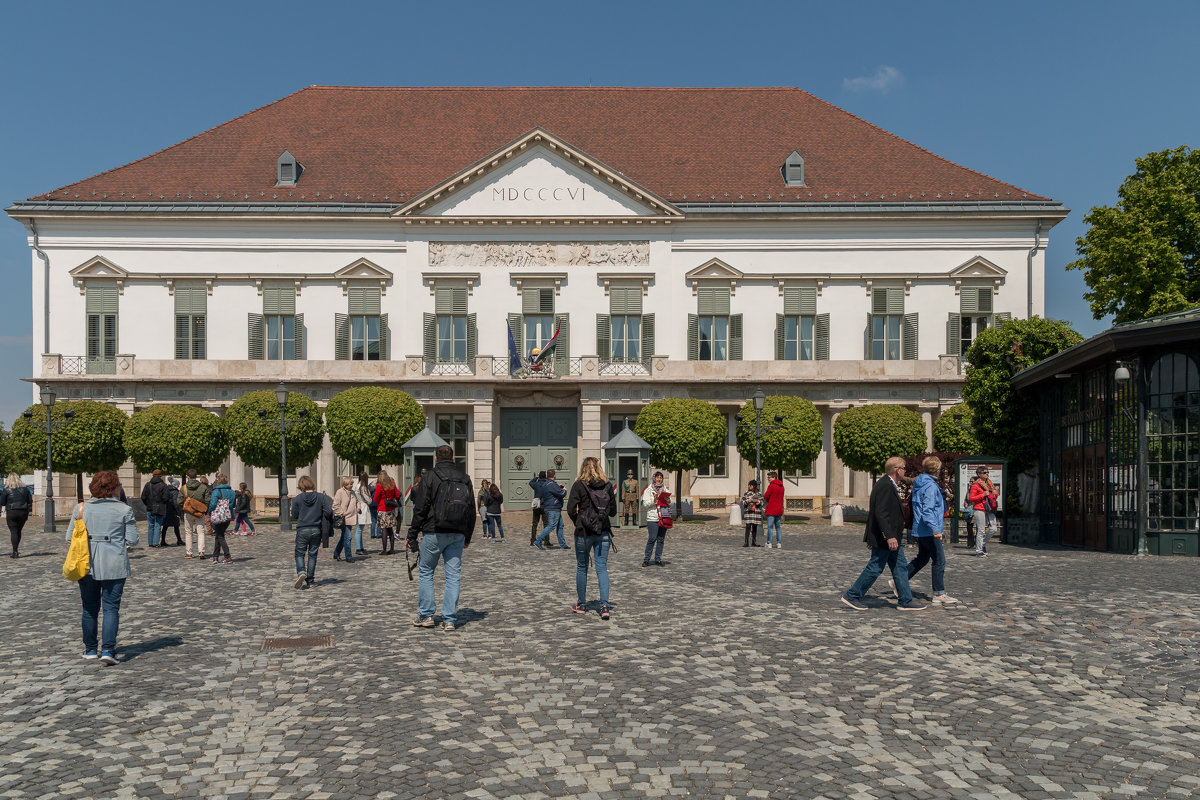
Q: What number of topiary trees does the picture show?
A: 8